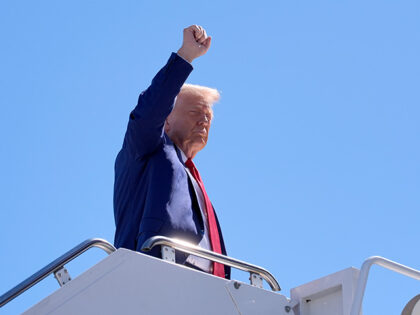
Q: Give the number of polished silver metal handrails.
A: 2